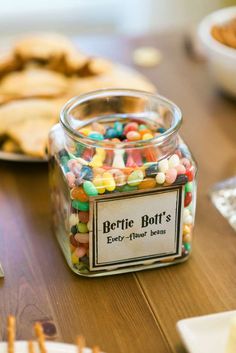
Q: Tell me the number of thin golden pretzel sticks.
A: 5